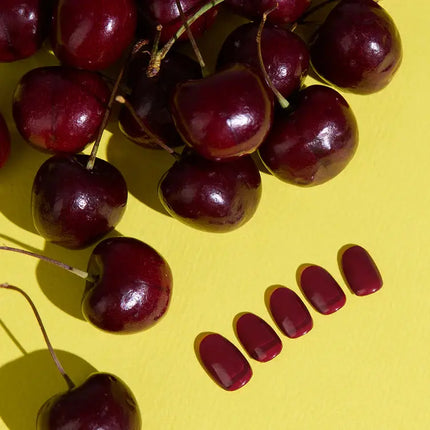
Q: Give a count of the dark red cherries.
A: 15